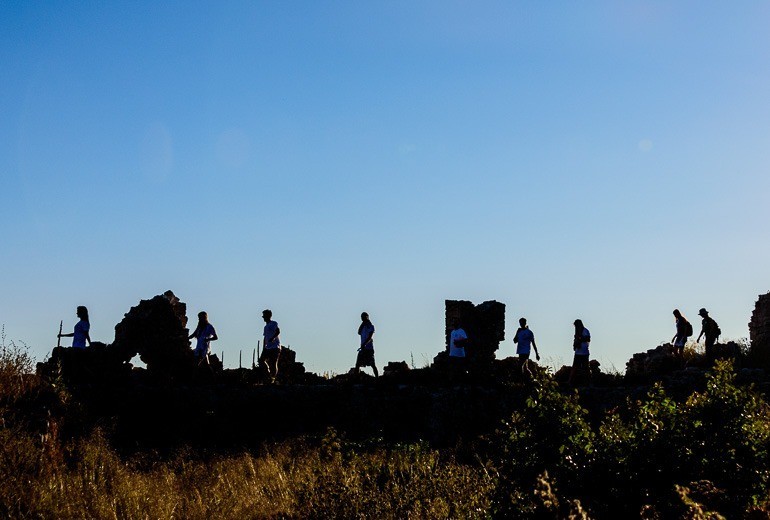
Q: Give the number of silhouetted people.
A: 9